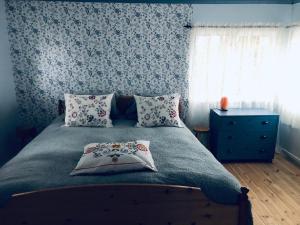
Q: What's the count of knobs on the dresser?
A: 6